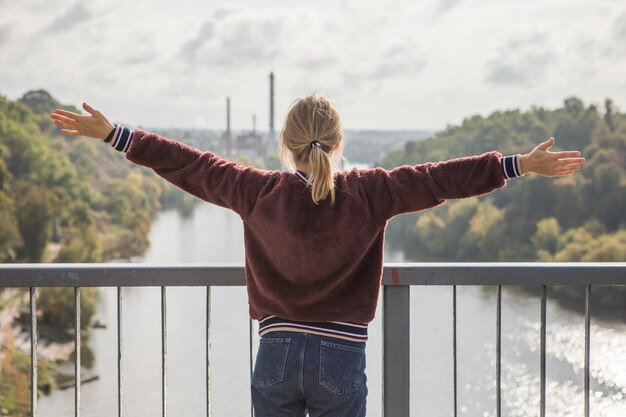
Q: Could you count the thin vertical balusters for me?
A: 10